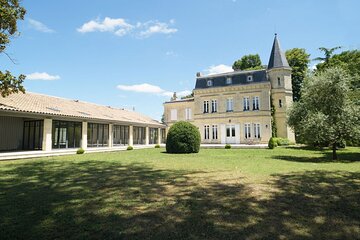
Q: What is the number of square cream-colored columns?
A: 6